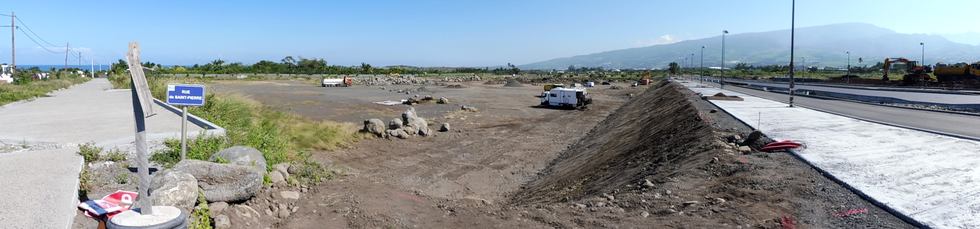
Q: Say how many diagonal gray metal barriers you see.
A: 0